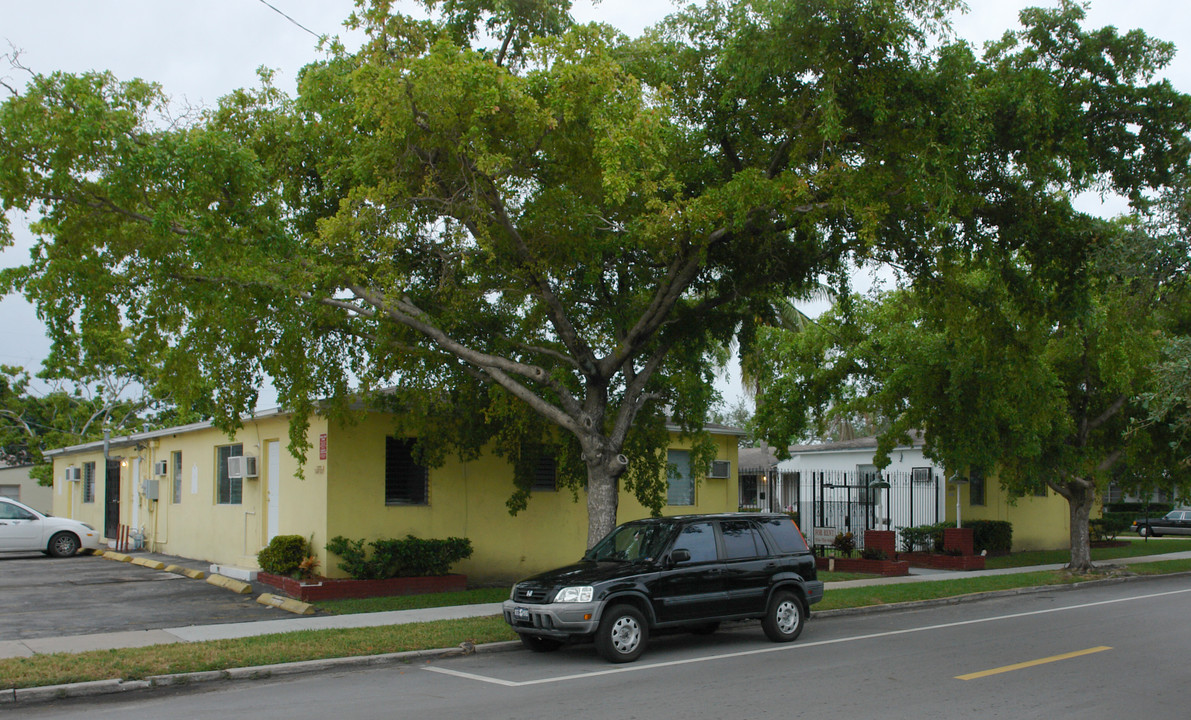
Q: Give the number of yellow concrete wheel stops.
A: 6